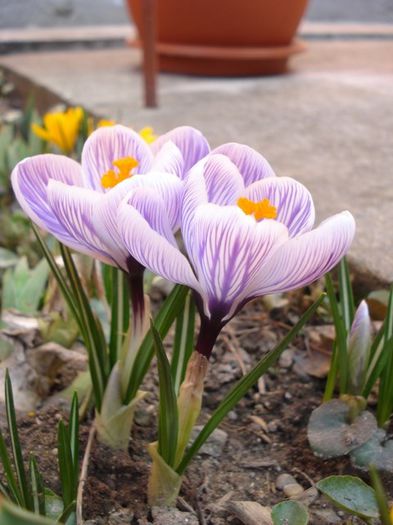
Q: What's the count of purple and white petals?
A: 12